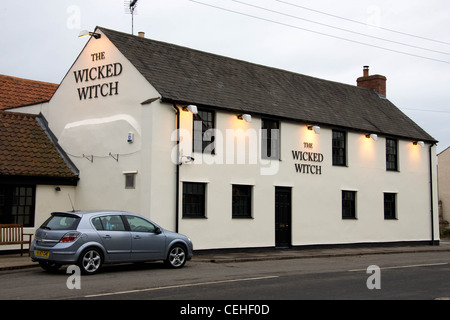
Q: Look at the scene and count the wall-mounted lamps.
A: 6